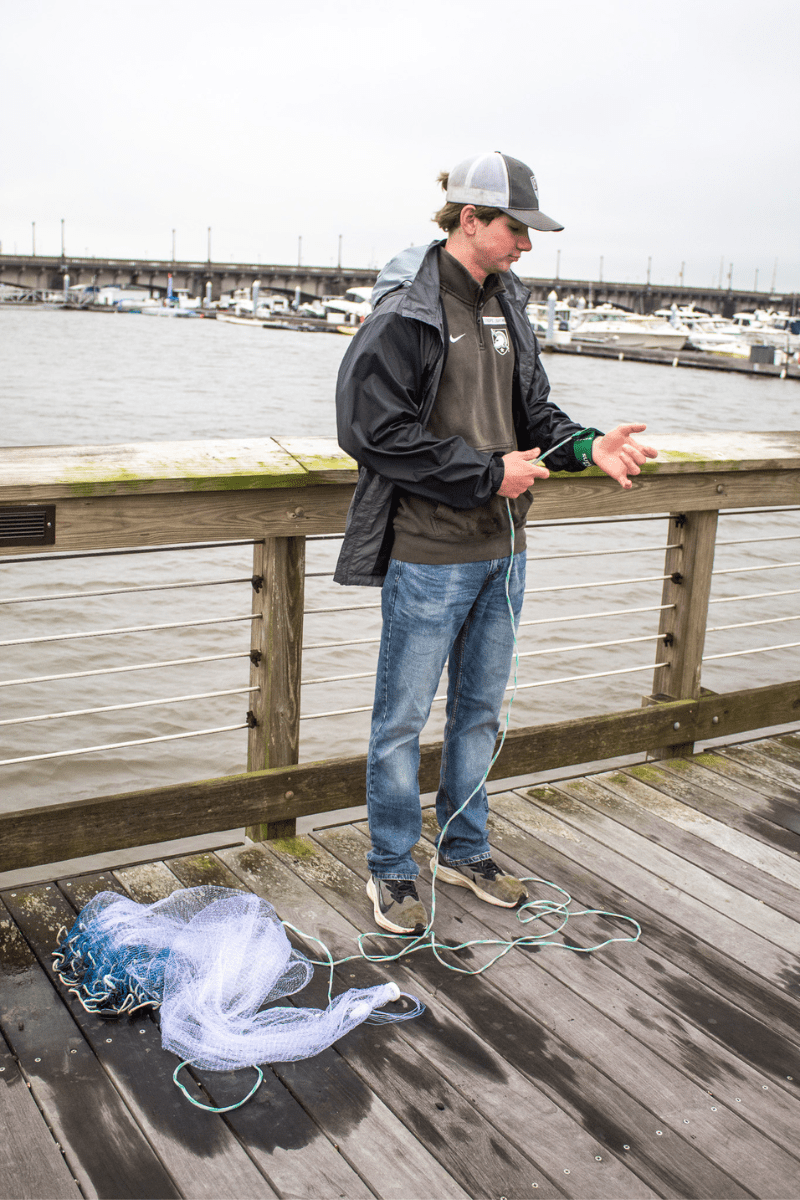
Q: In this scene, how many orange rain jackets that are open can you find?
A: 0